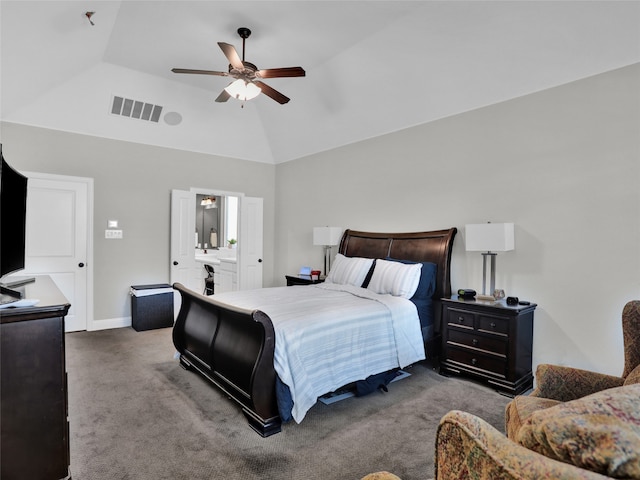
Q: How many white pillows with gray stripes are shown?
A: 2